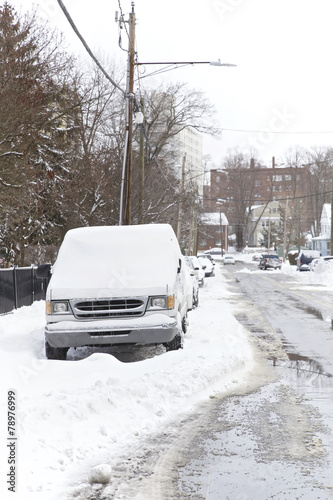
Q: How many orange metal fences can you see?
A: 0